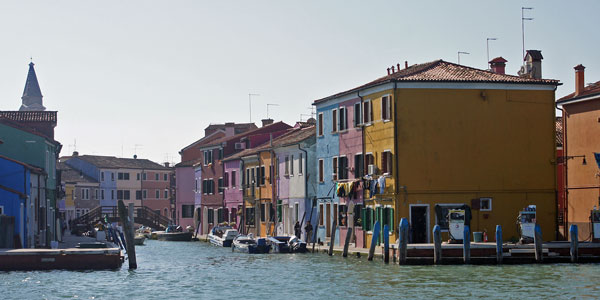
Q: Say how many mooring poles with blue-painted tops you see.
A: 8